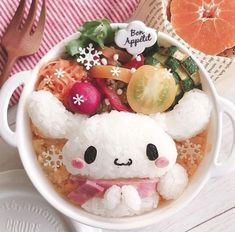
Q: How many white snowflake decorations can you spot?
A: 8